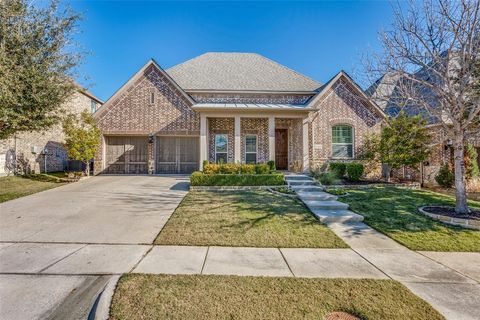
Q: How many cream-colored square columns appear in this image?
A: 4